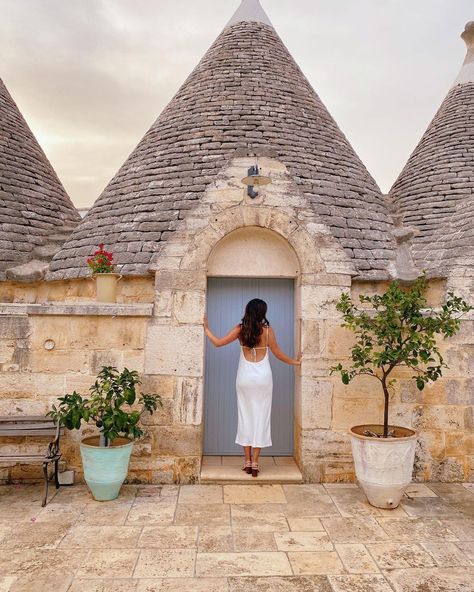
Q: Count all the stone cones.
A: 3